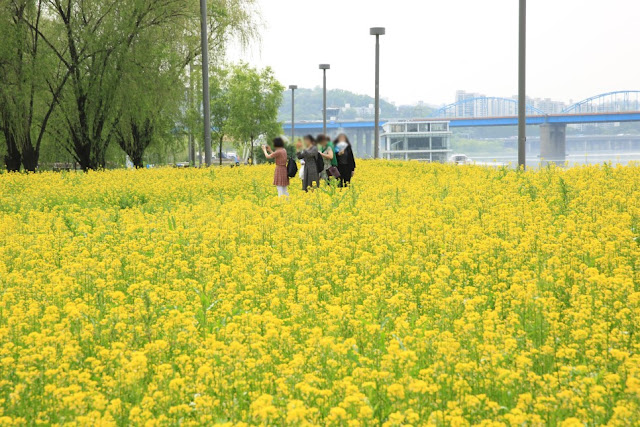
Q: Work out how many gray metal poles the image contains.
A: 5